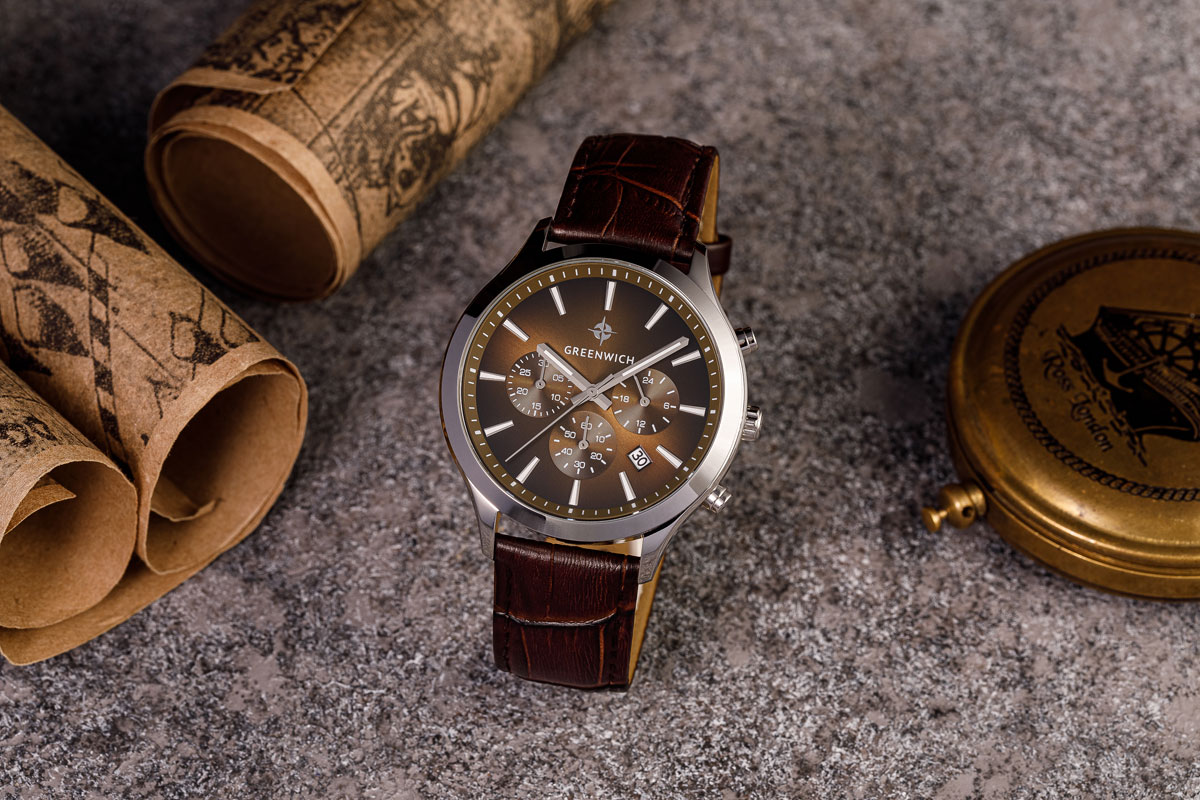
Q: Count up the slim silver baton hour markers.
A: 12